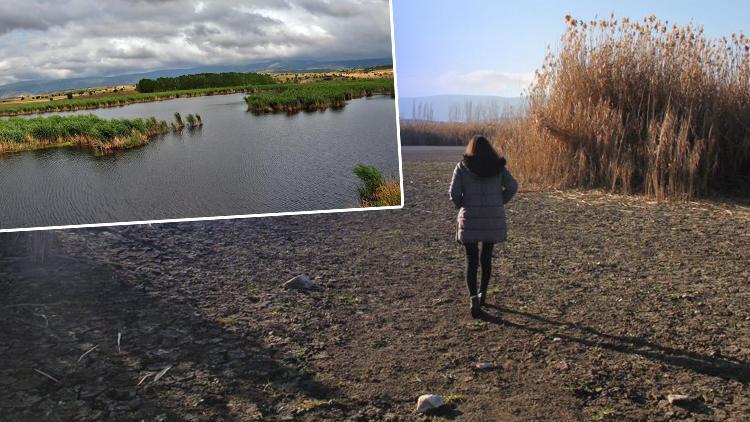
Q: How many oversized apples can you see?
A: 0